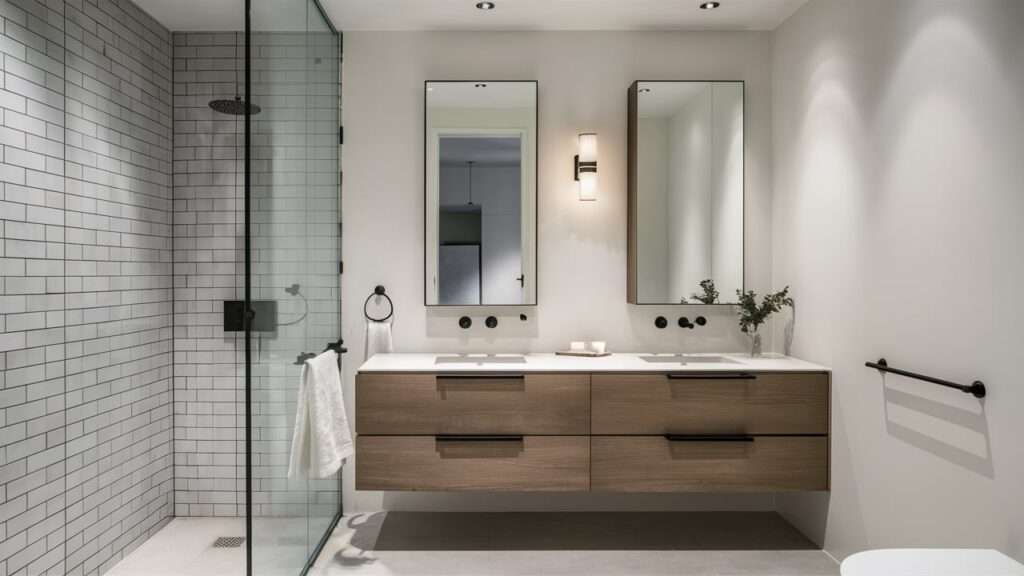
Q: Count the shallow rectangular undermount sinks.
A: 2